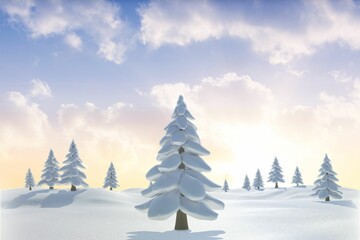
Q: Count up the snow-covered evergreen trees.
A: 11